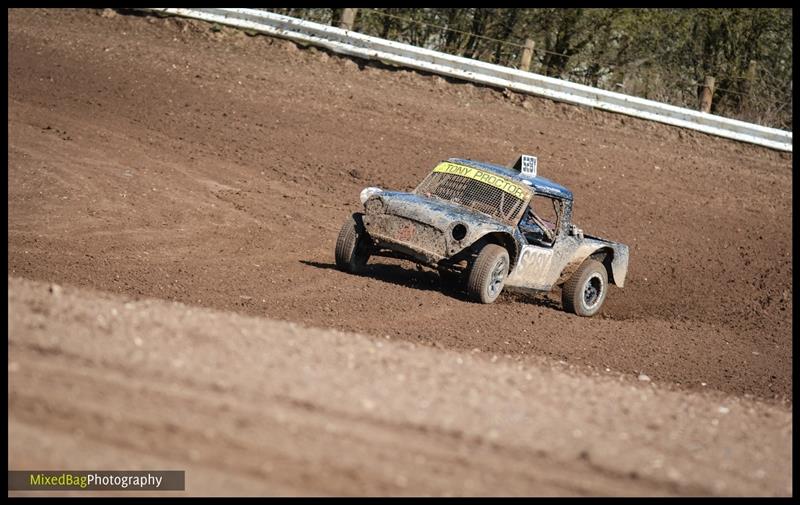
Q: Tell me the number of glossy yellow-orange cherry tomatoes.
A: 0